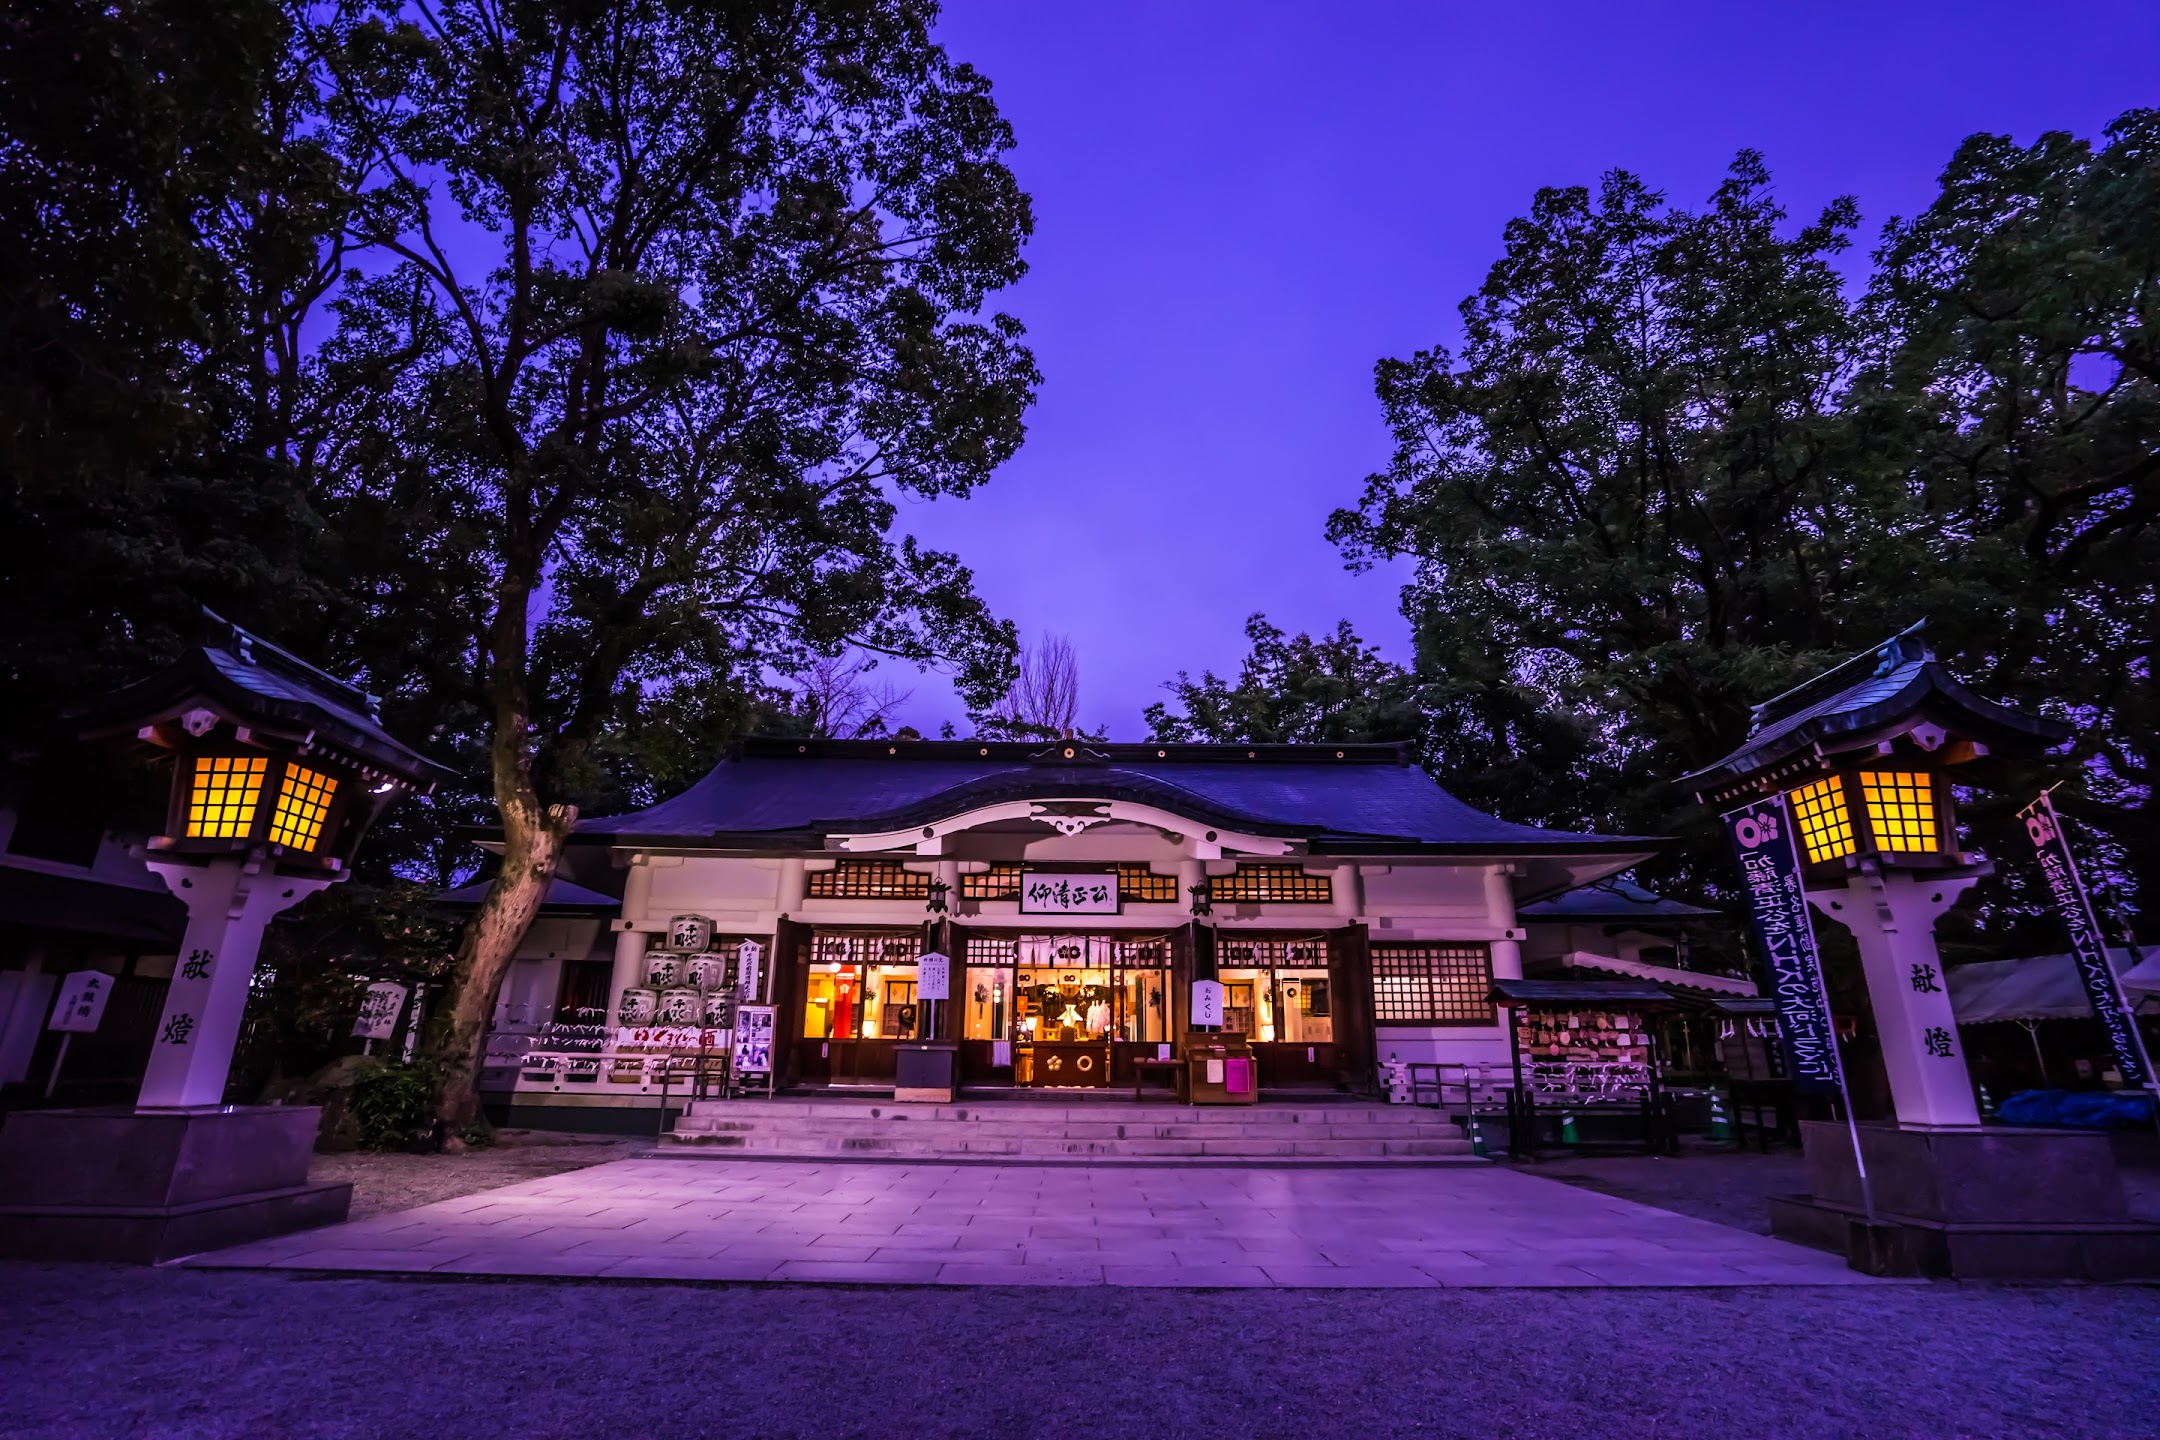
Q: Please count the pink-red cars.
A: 0